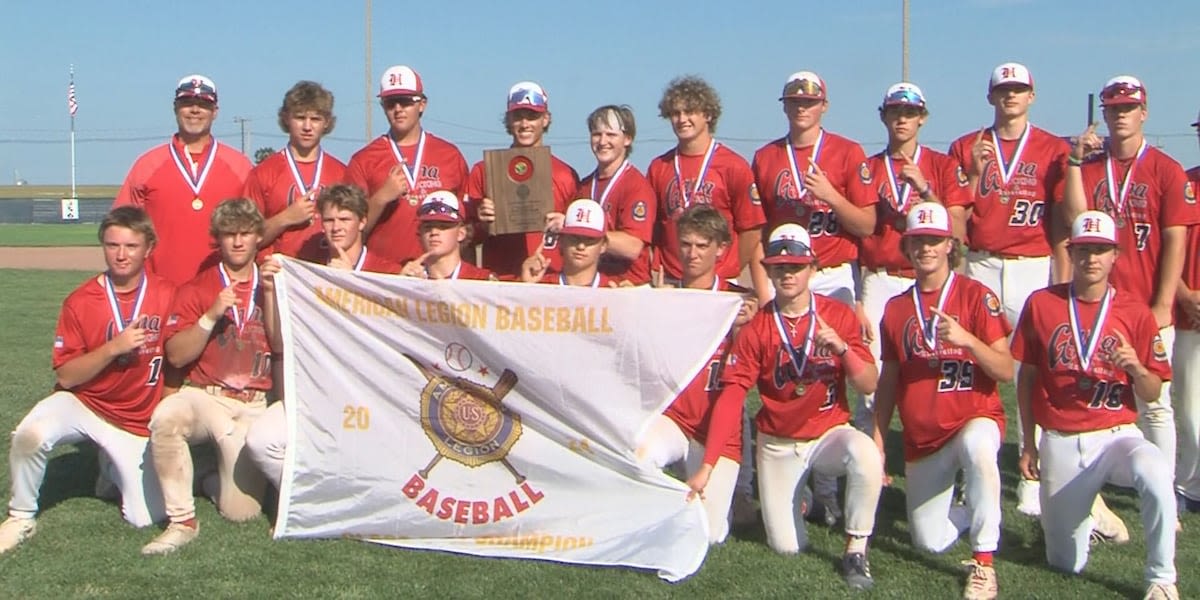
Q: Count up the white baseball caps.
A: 12